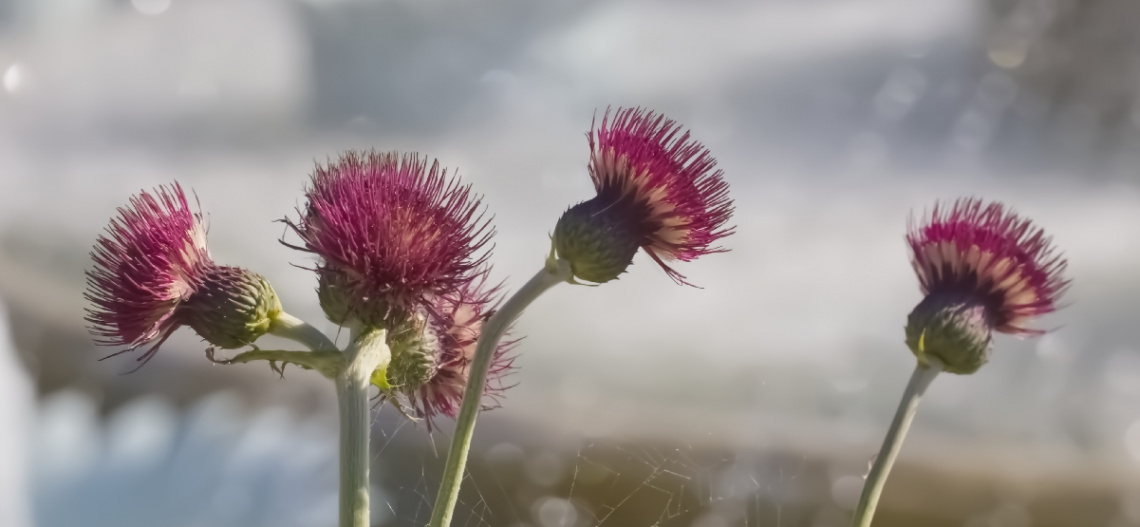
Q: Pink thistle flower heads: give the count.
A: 5